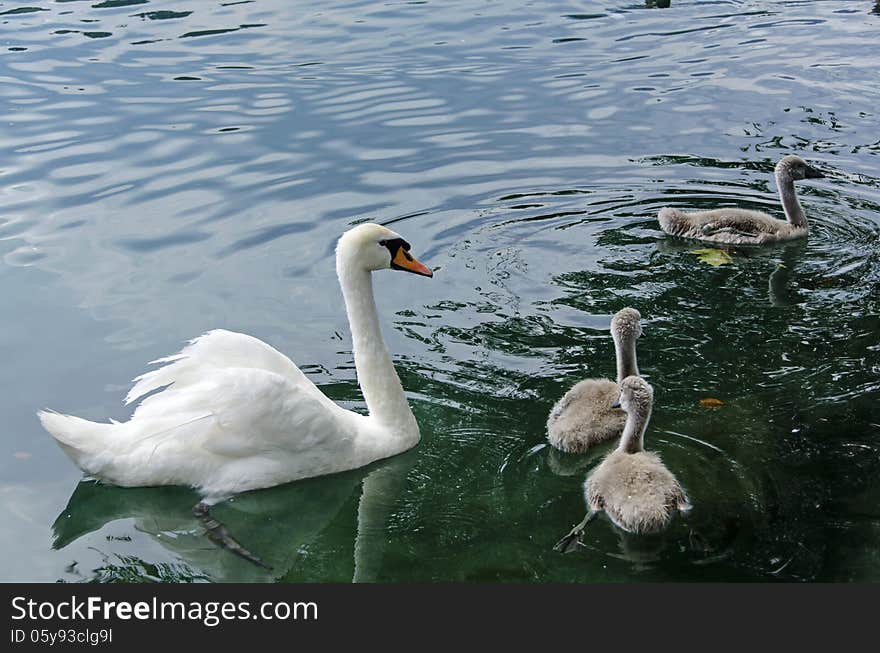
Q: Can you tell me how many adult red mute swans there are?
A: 0